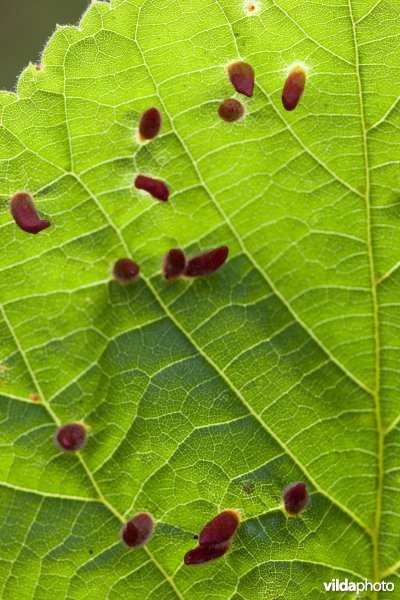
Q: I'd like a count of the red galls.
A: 14